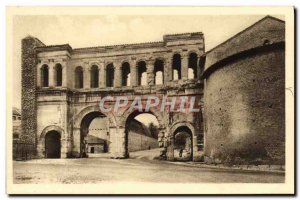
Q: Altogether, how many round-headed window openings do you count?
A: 10